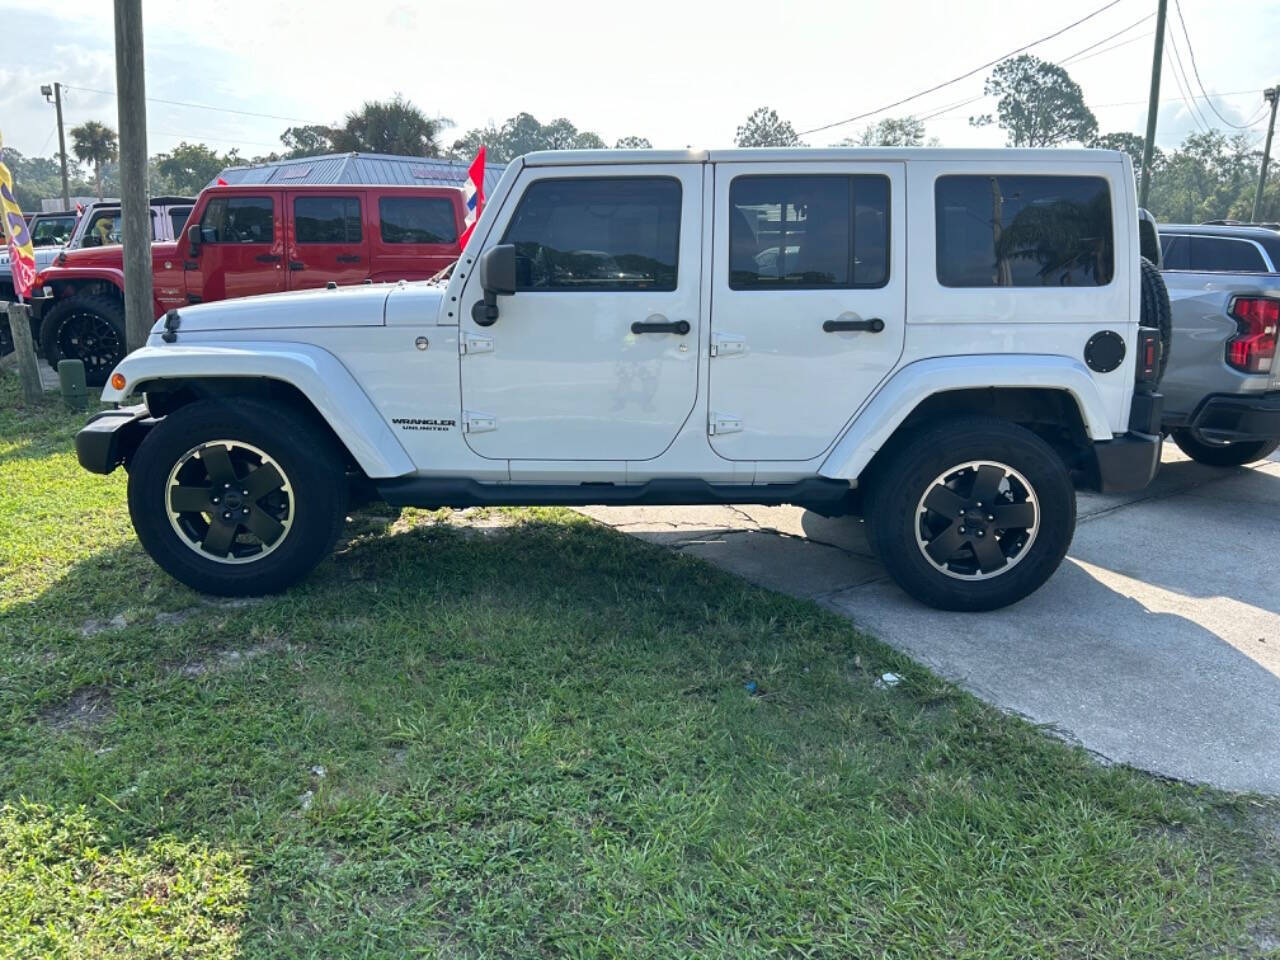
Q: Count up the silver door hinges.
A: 4